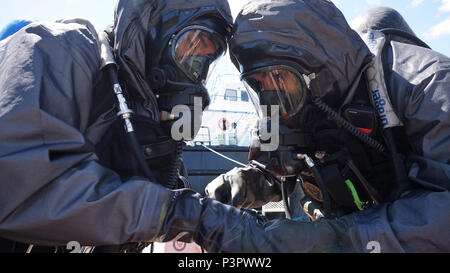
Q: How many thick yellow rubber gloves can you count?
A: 0